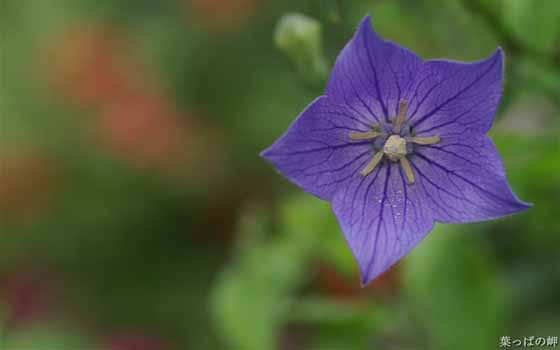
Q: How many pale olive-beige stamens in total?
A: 5